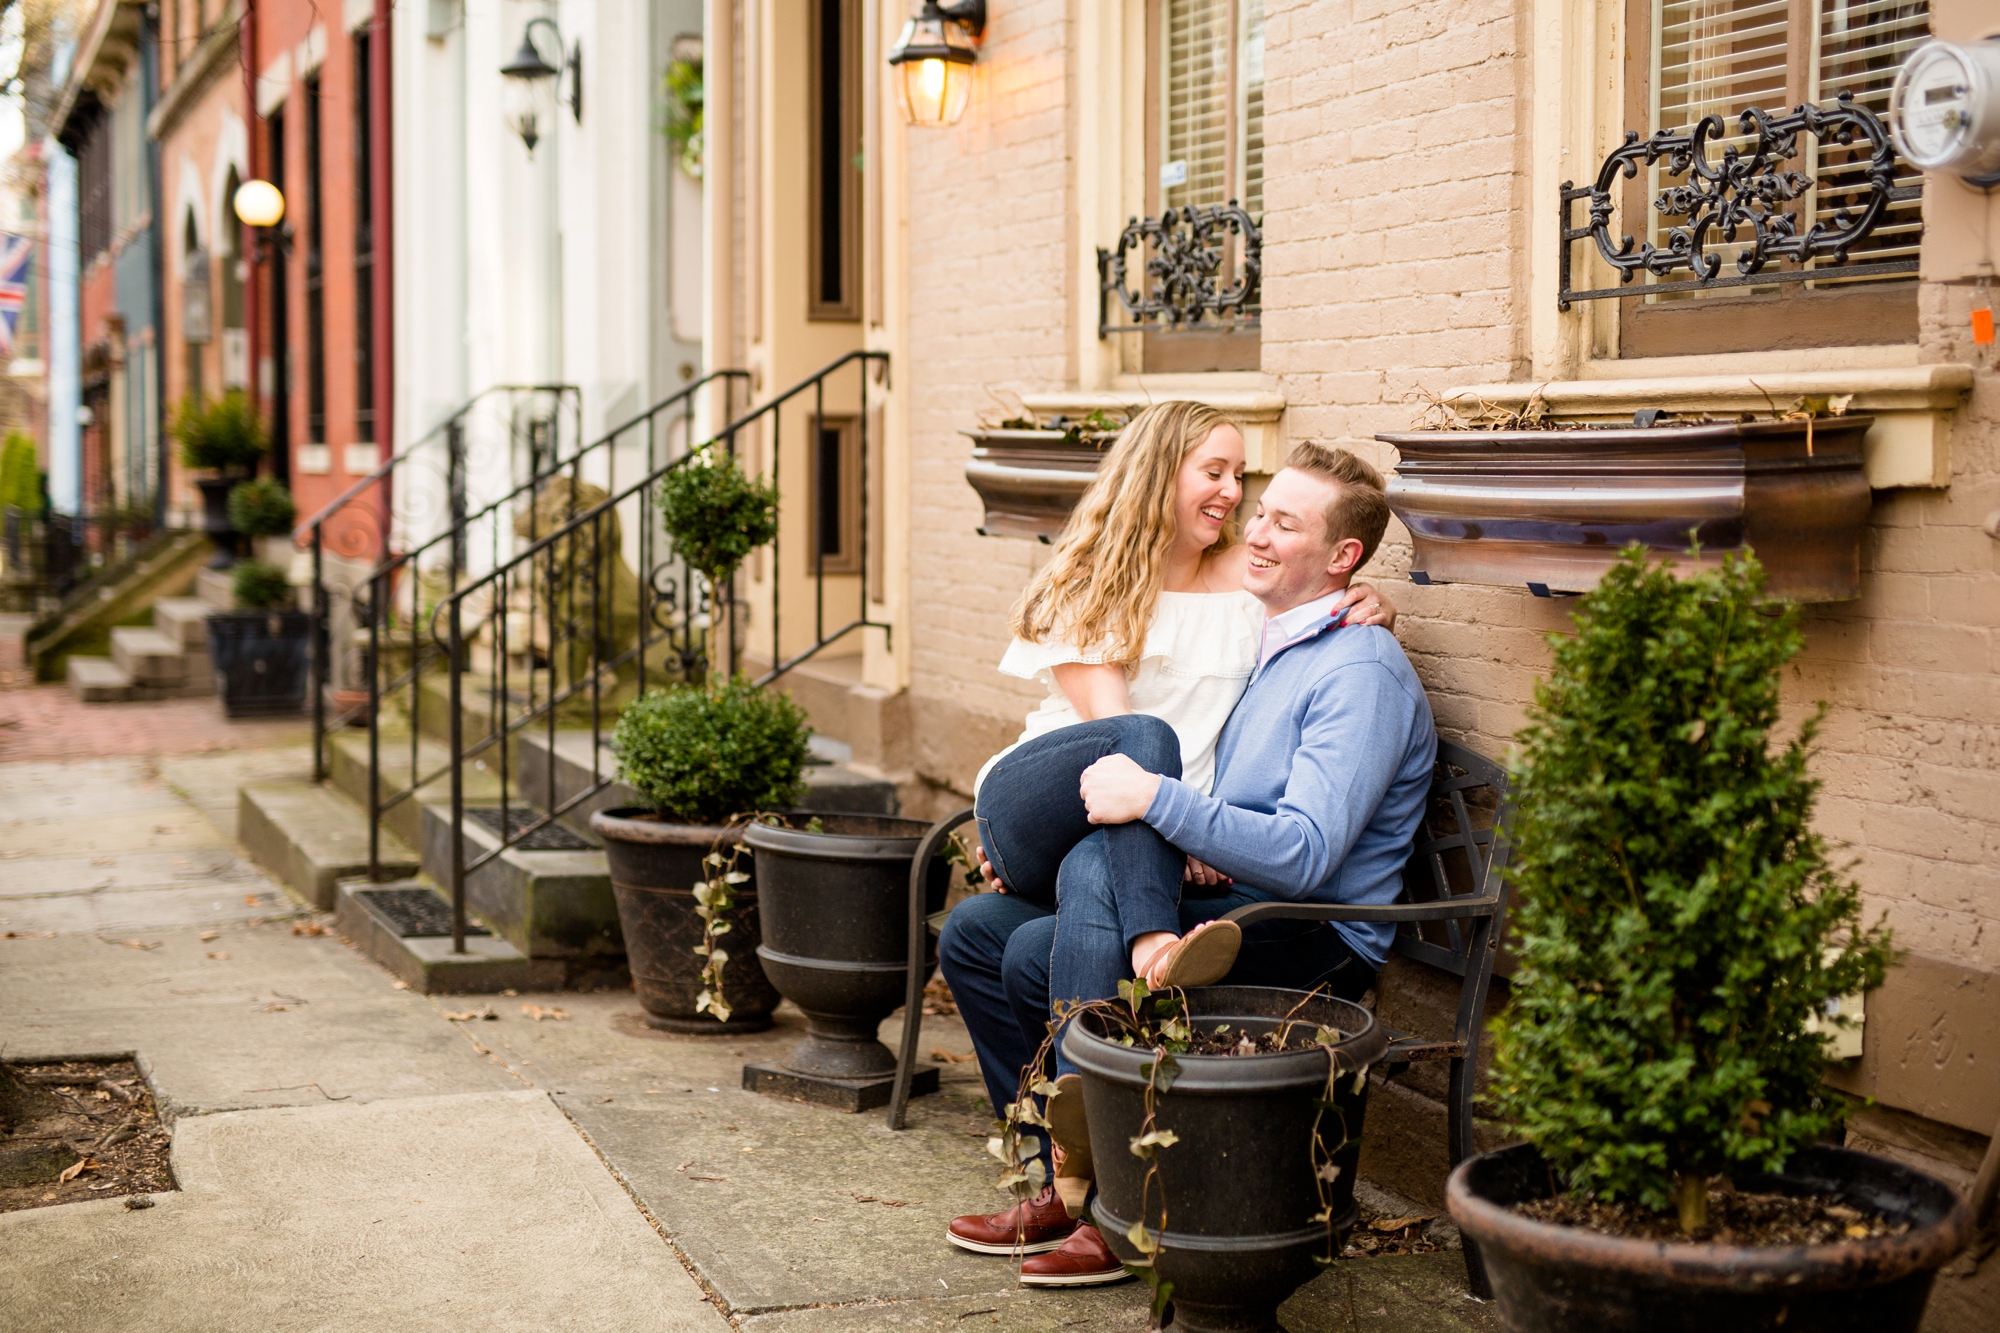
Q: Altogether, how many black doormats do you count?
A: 2